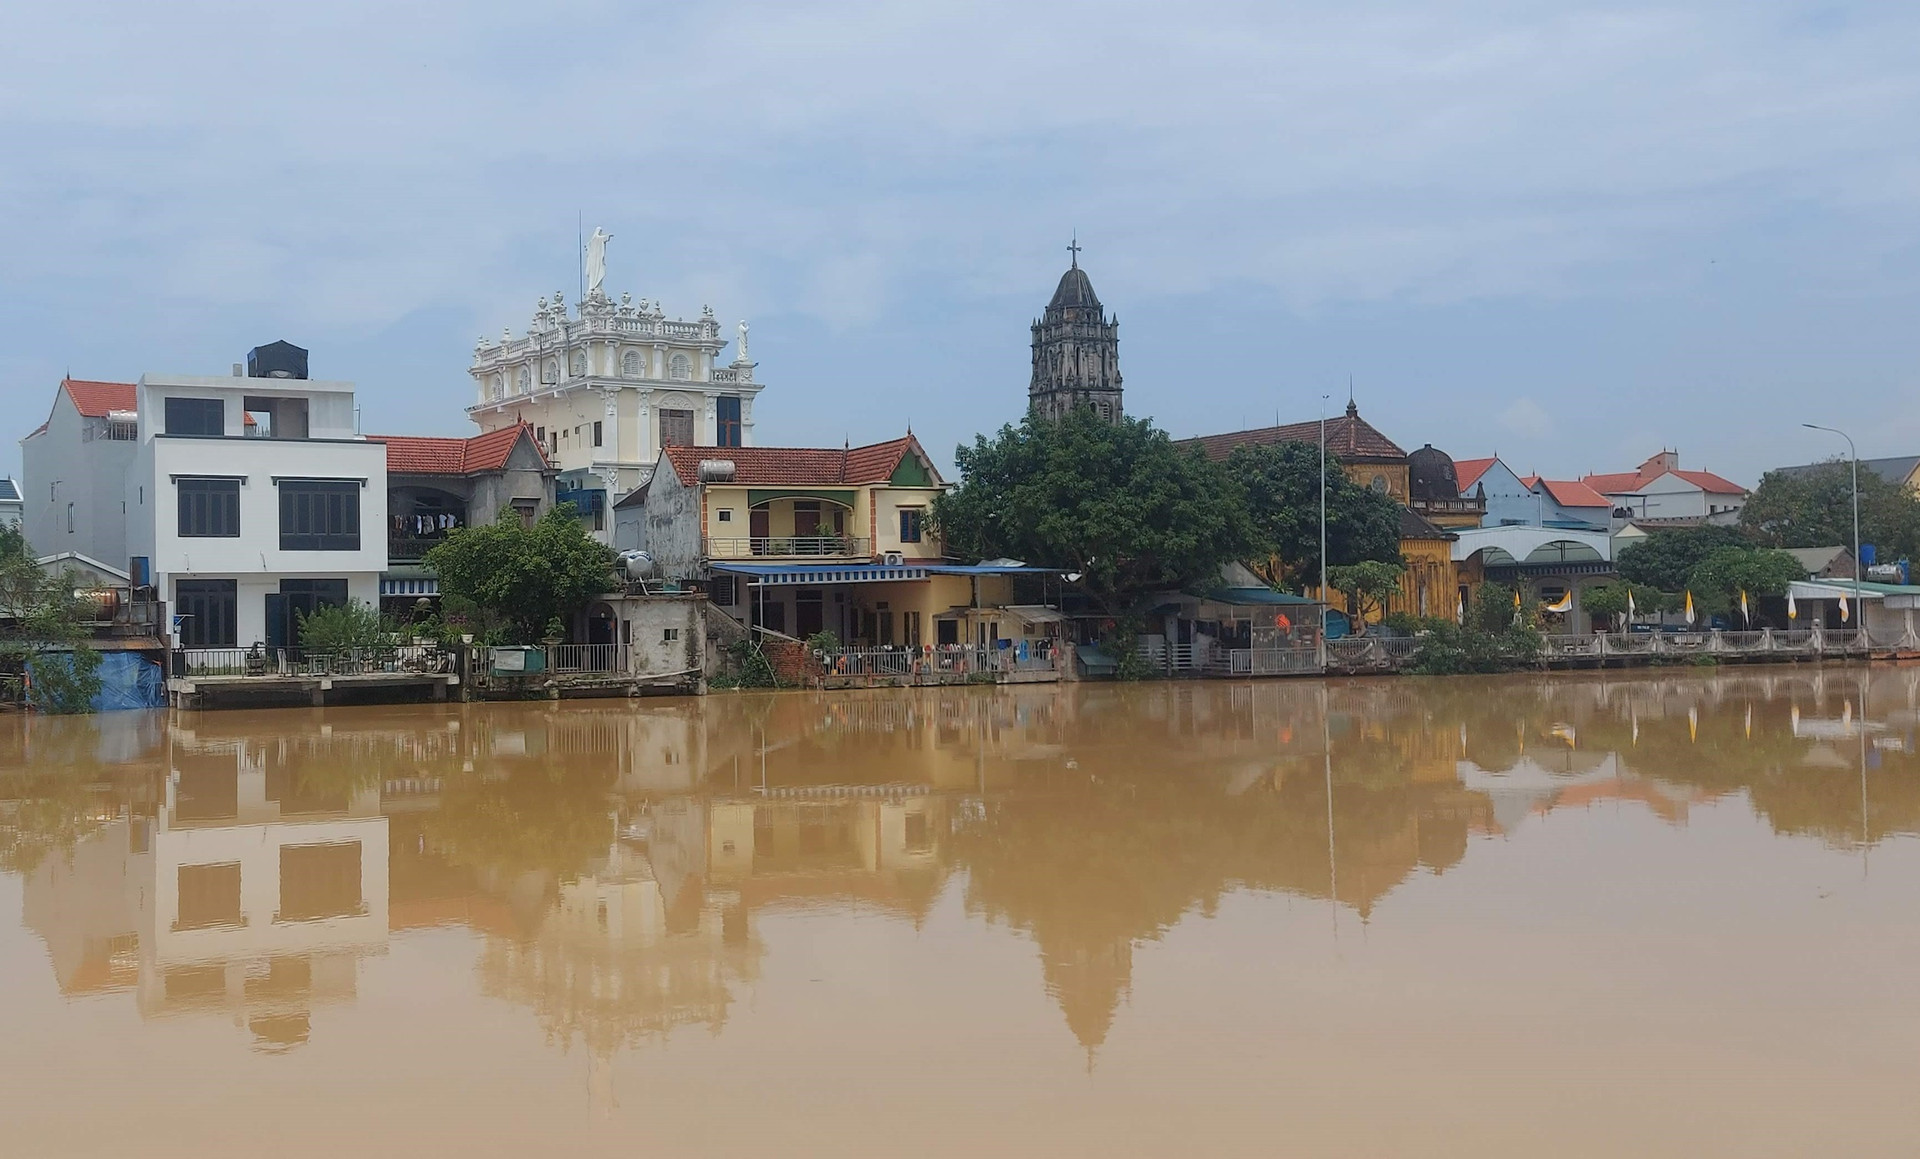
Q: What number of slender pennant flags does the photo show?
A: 8